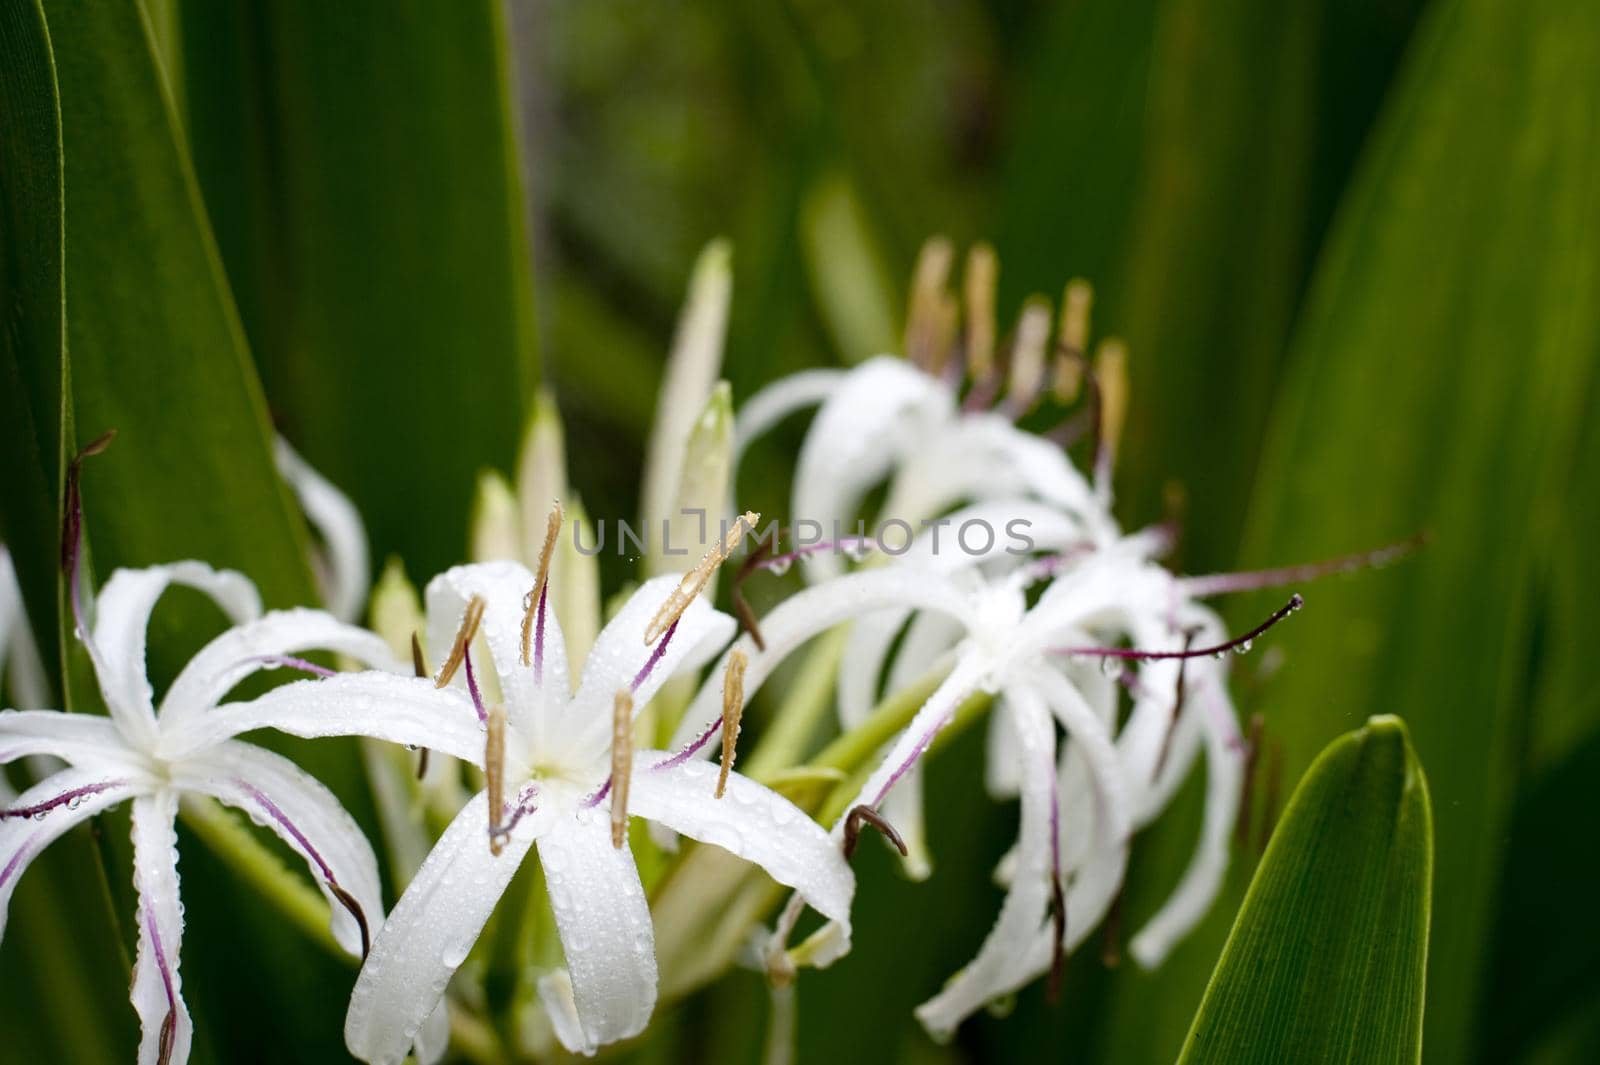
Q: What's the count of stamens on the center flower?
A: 6